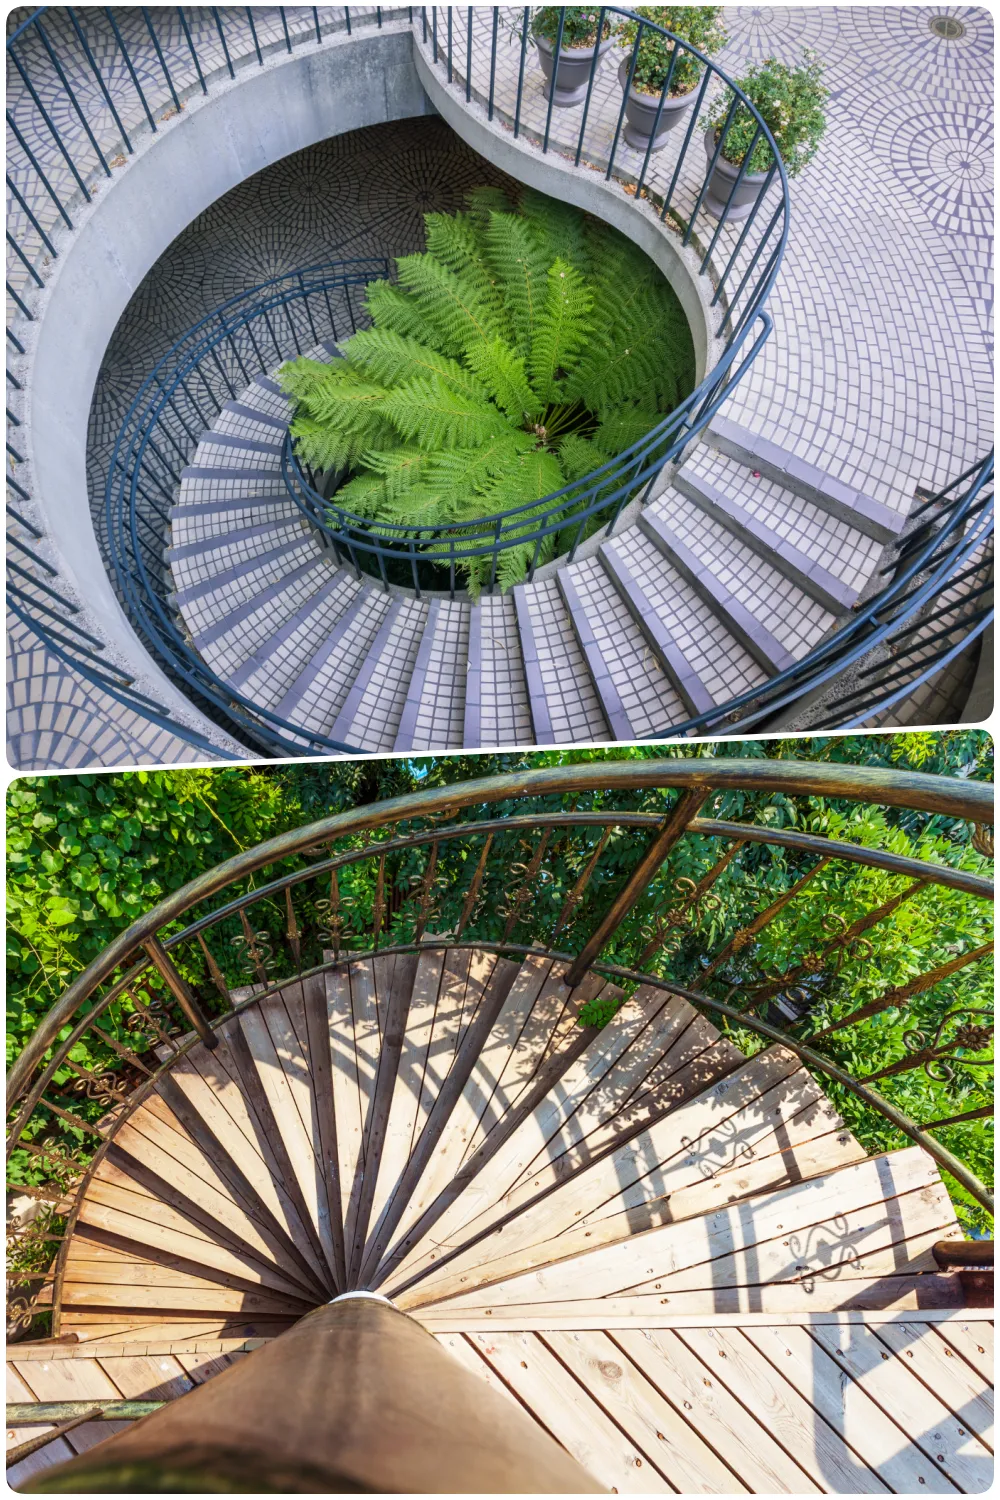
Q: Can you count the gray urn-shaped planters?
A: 3